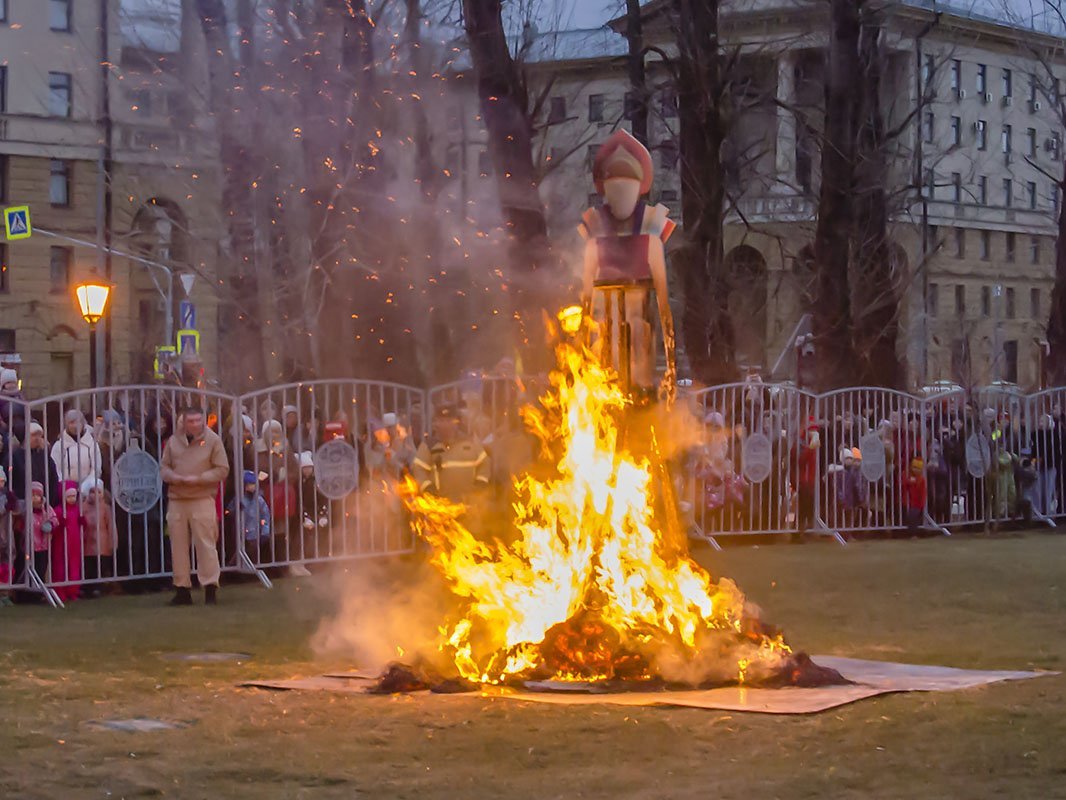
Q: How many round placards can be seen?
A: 5